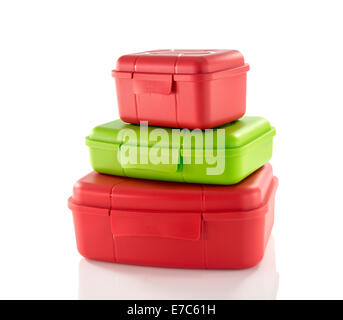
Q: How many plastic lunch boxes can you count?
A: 3